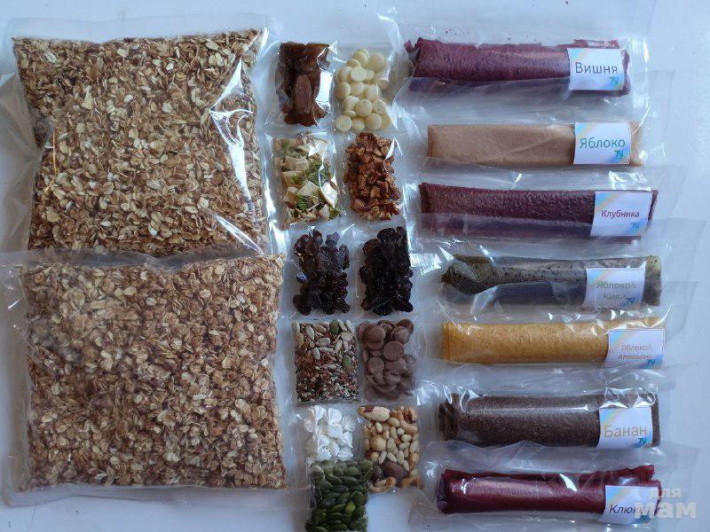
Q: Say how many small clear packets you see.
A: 11